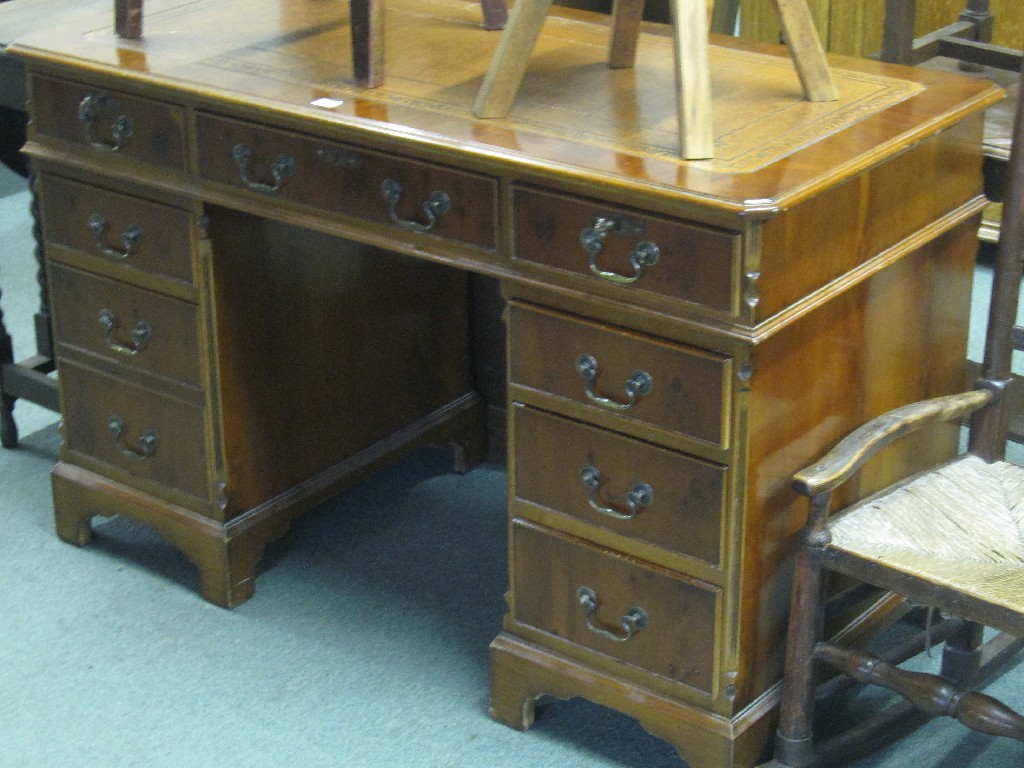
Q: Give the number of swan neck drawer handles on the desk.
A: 10